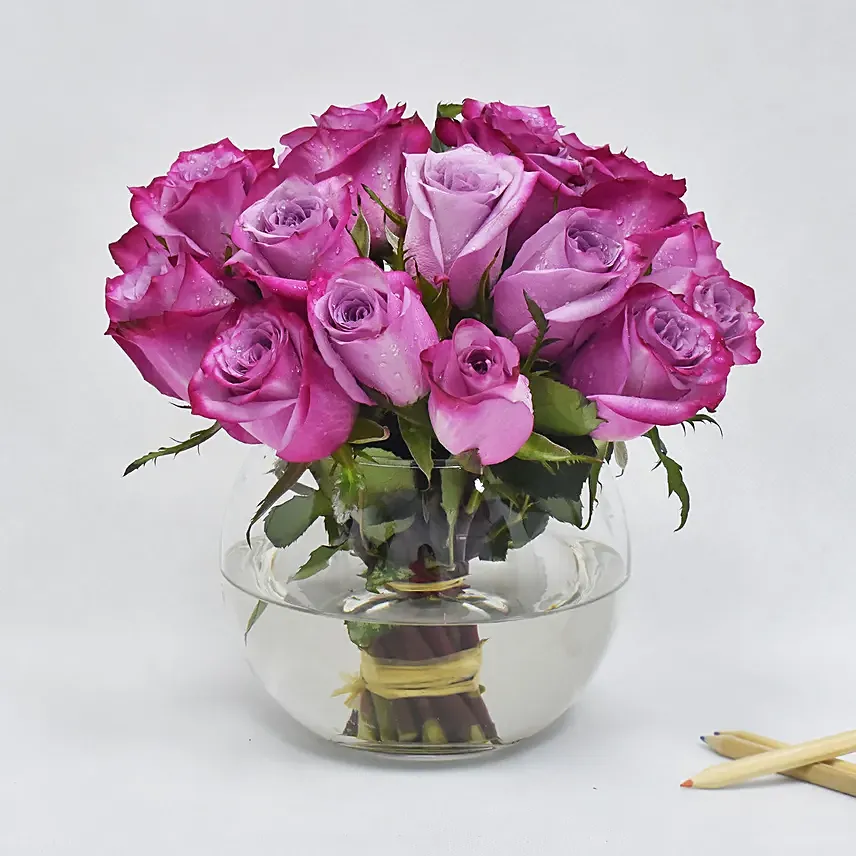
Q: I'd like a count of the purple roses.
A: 14